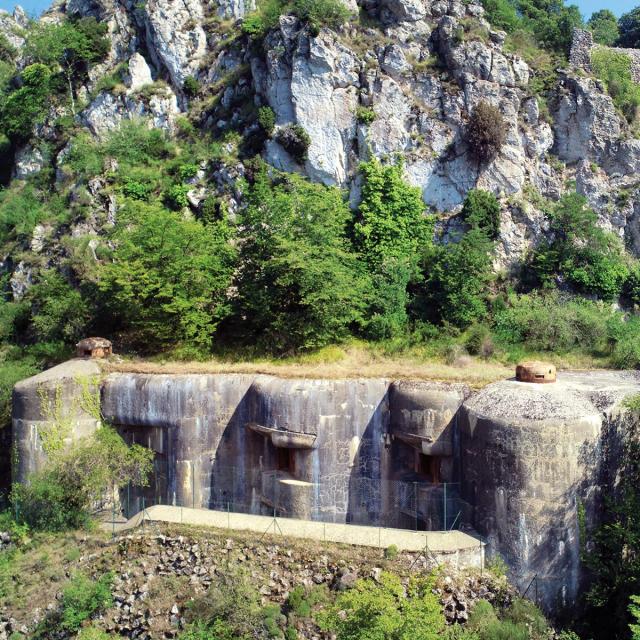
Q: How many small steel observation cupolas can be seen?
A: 2